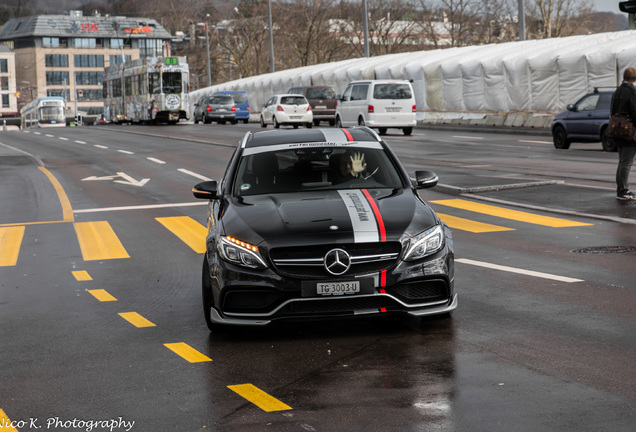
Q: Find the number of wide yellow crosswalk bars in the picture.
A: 5